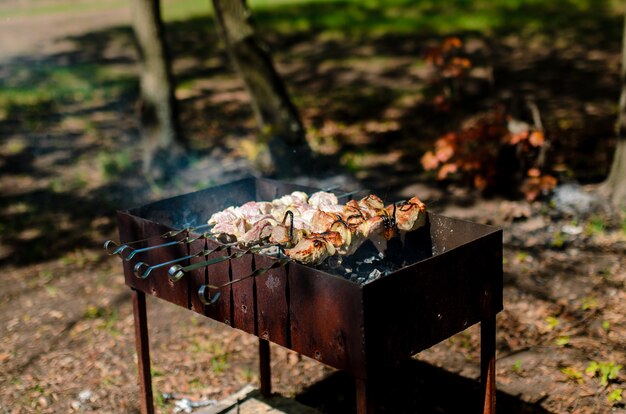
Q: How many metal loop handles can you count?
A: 5